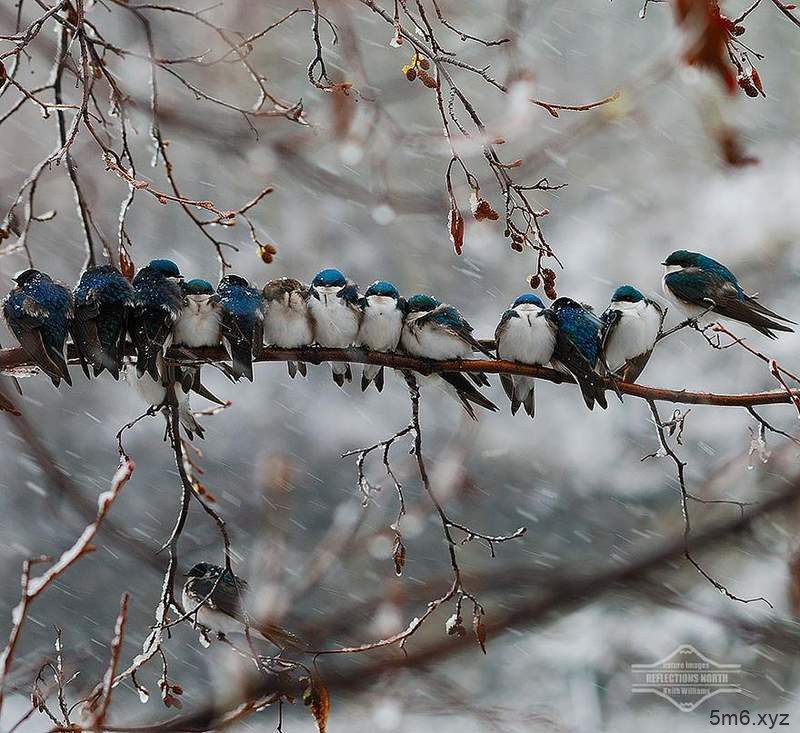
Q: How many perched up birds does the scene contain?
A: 15